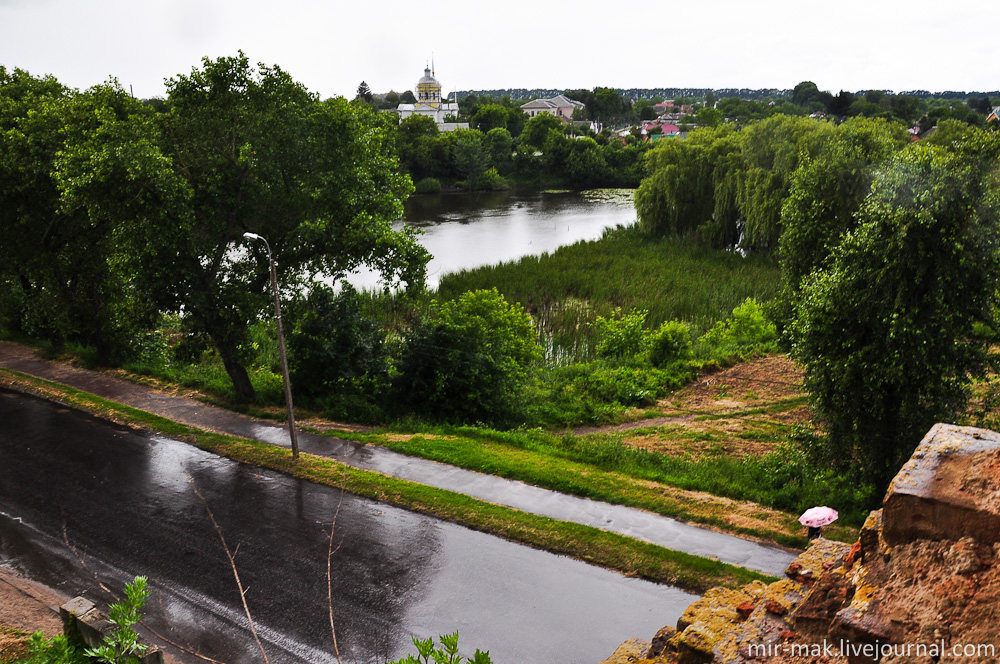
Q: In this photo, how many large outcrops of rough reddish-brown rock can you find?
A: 1